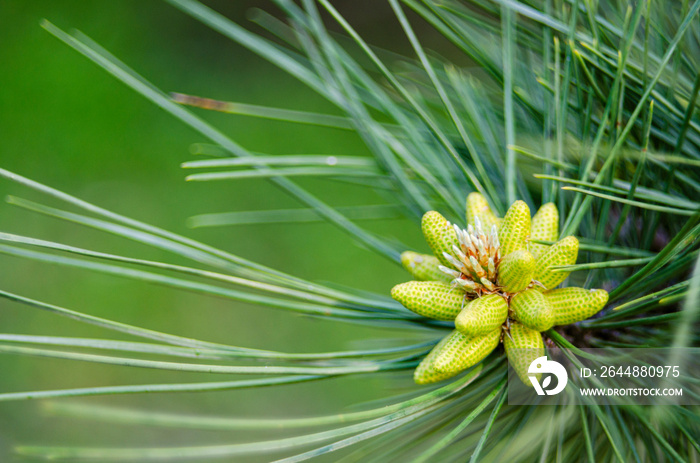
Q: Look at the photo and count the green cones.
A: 14